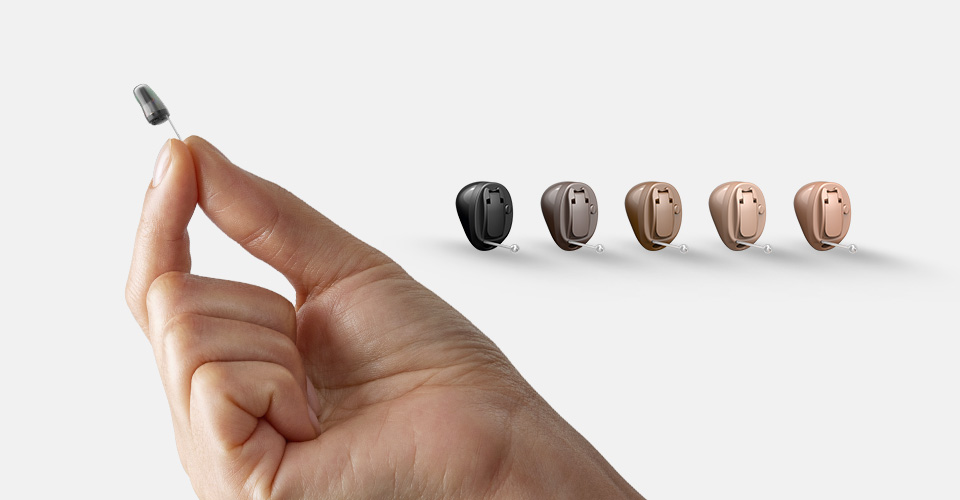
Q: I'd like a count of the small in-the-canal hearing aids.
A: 6